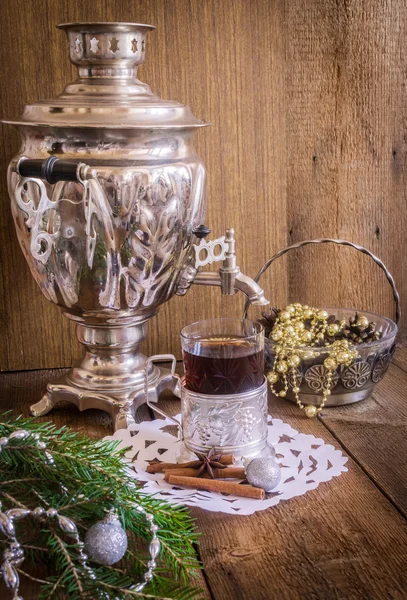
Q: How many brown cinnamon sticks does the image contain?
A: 3